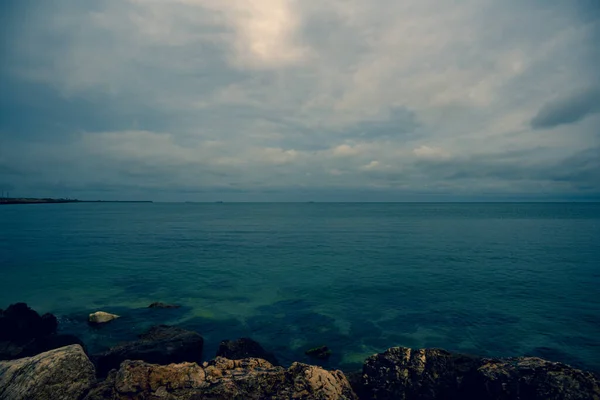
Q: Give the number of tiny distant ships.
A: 3